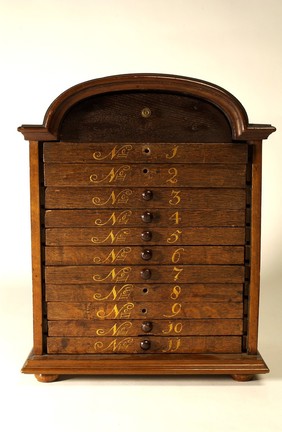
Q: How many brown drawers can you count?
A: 11